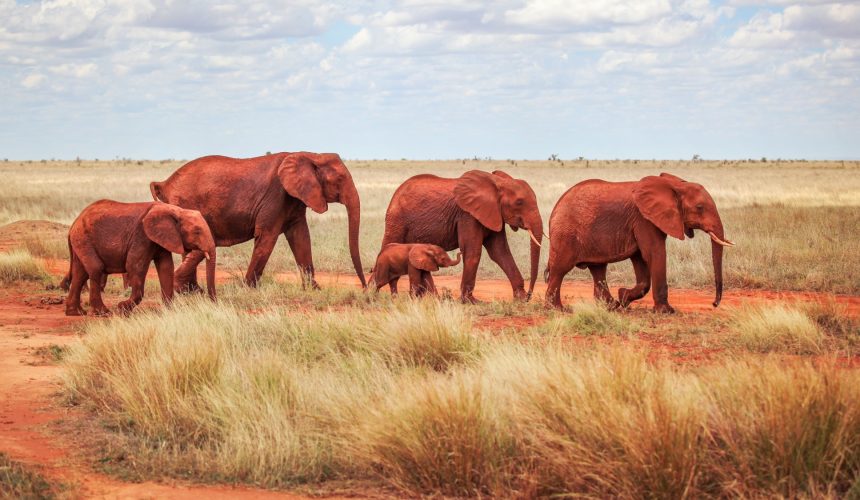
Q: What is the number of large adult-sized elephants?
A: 3